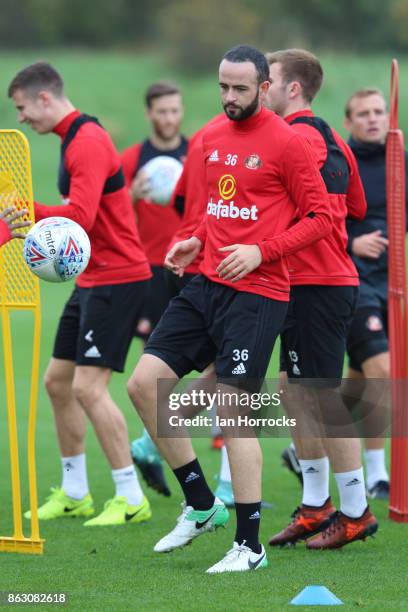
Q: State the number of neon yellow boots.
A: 2